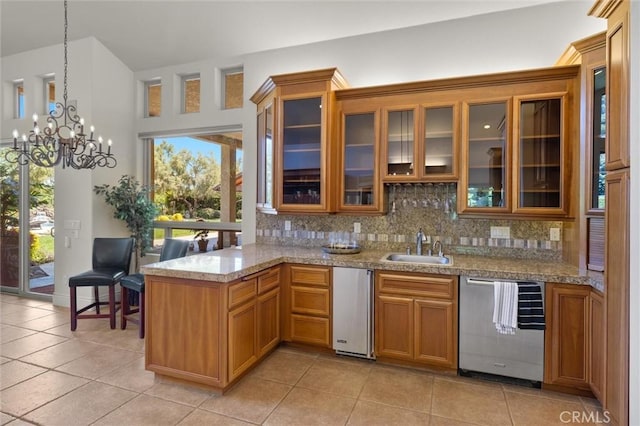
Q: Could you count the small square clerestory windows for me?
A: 5